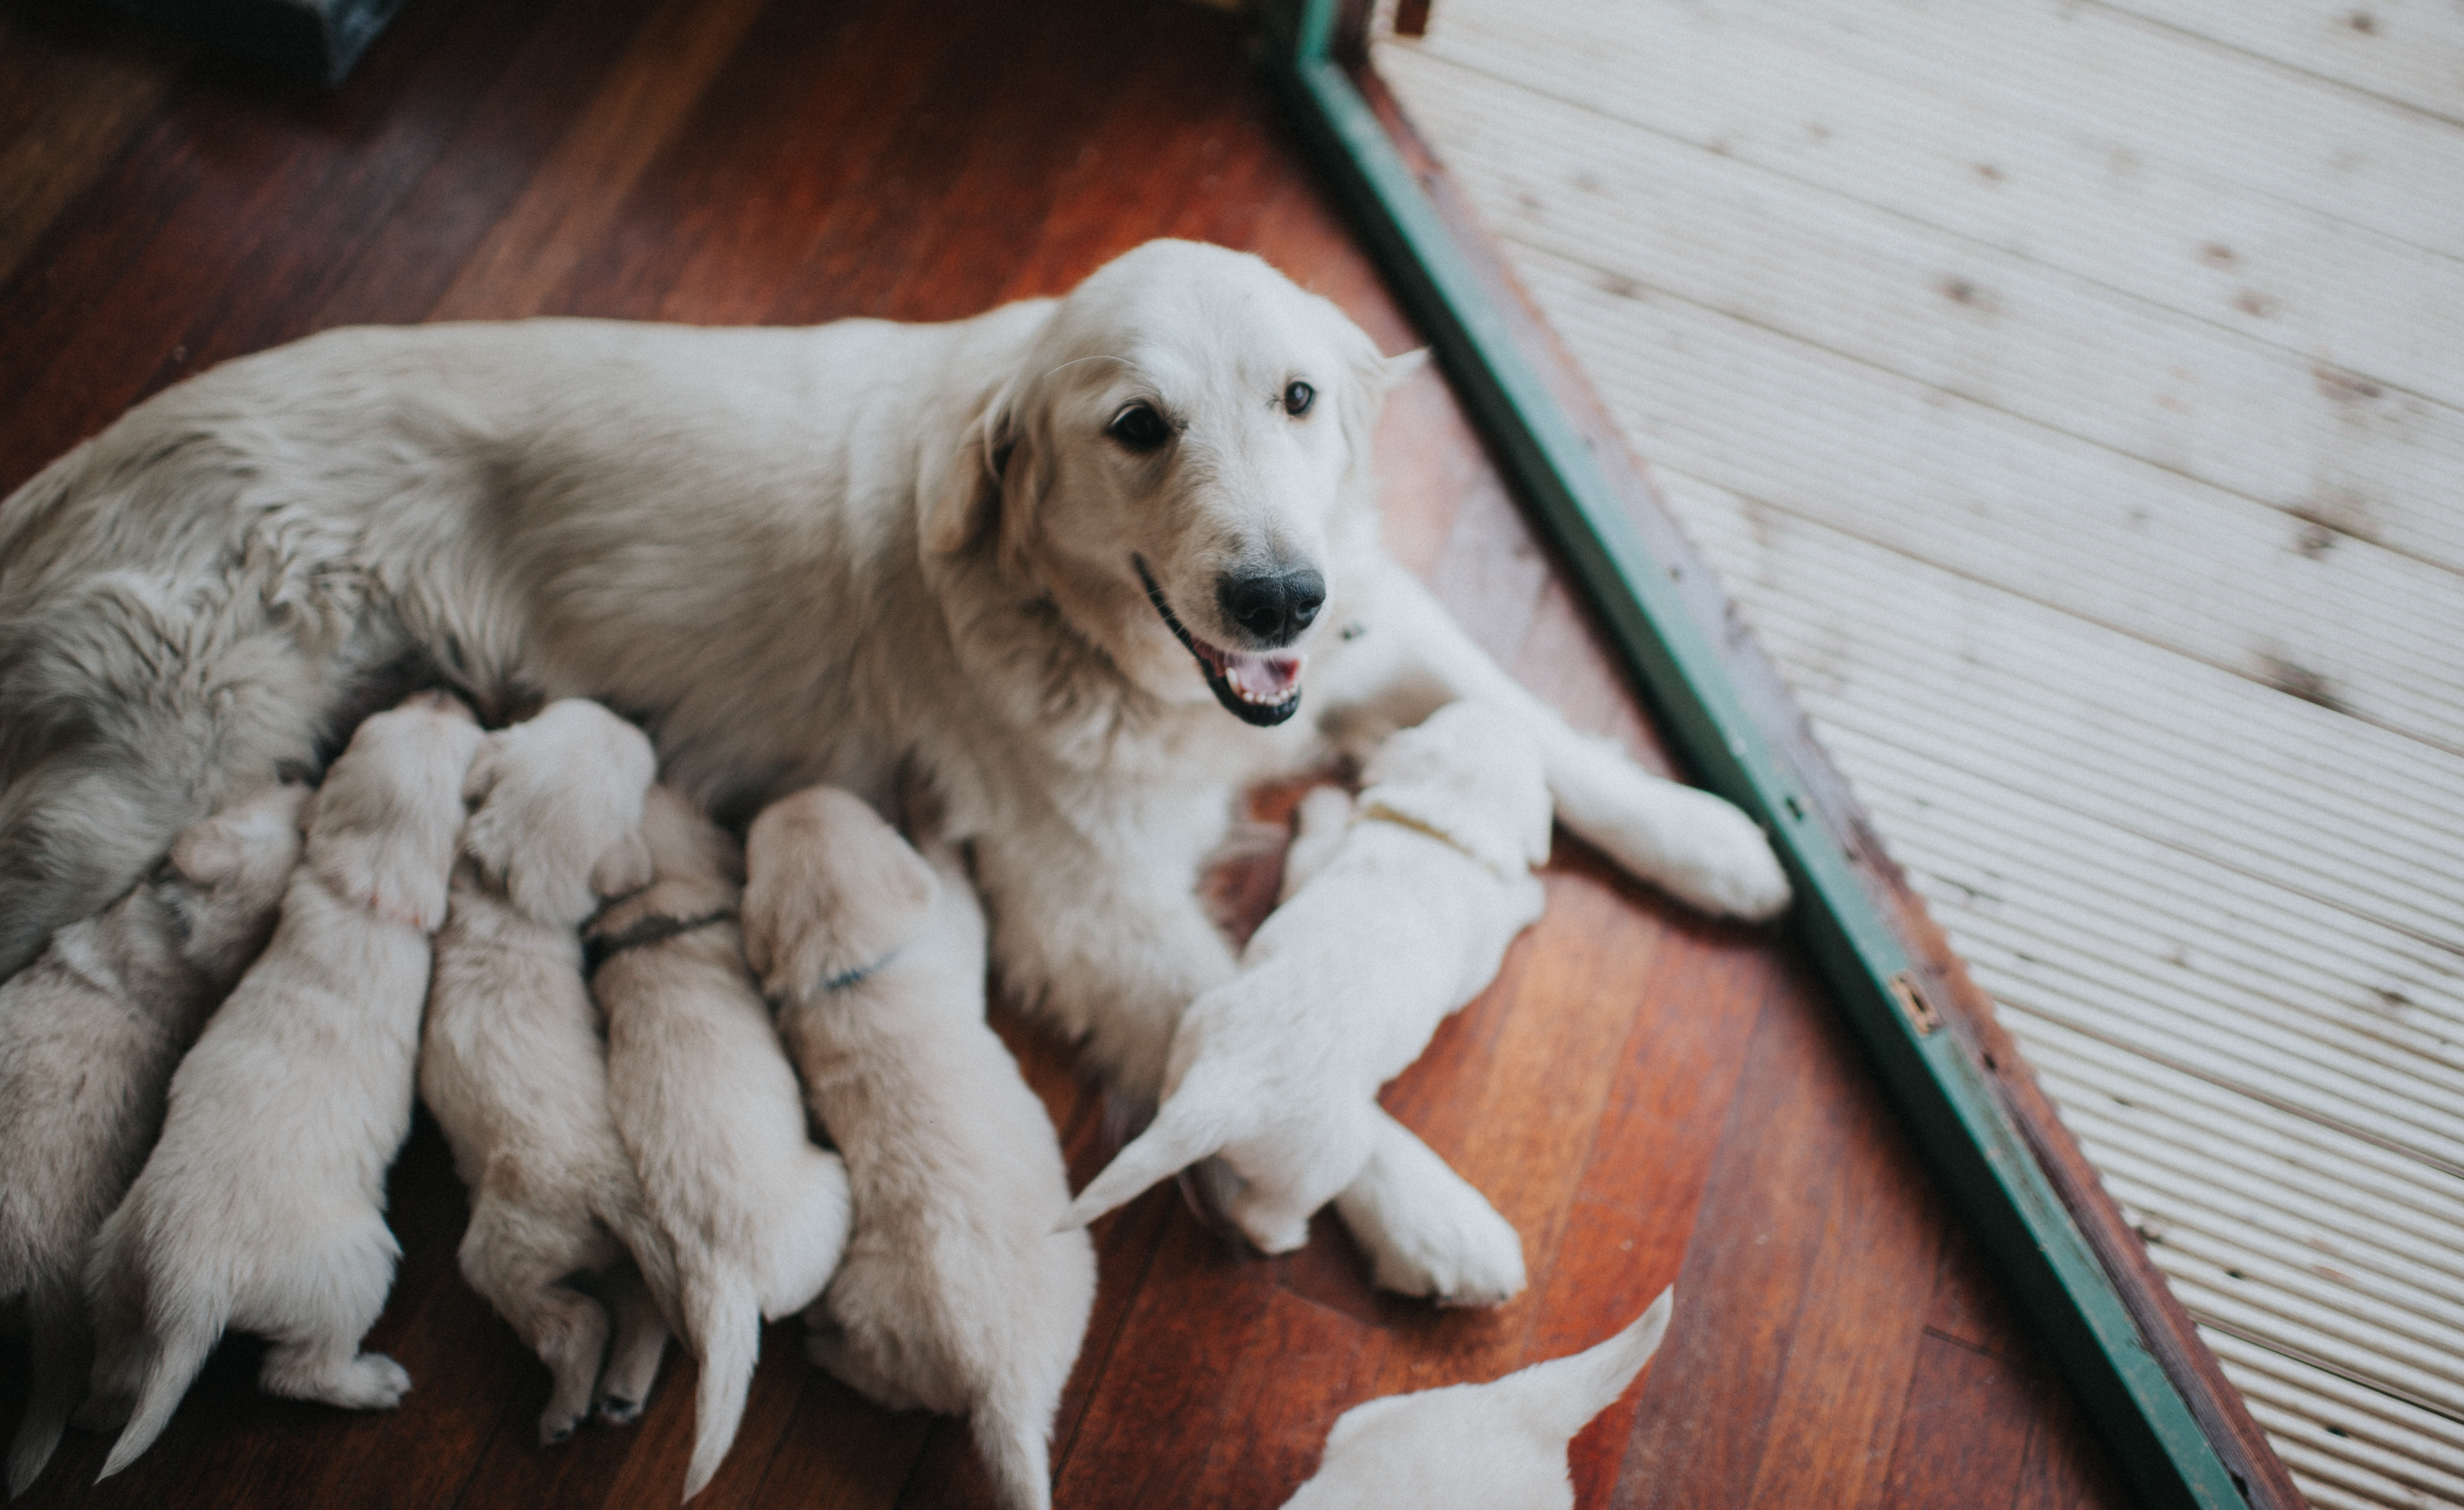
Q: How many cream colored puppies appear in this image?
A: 7